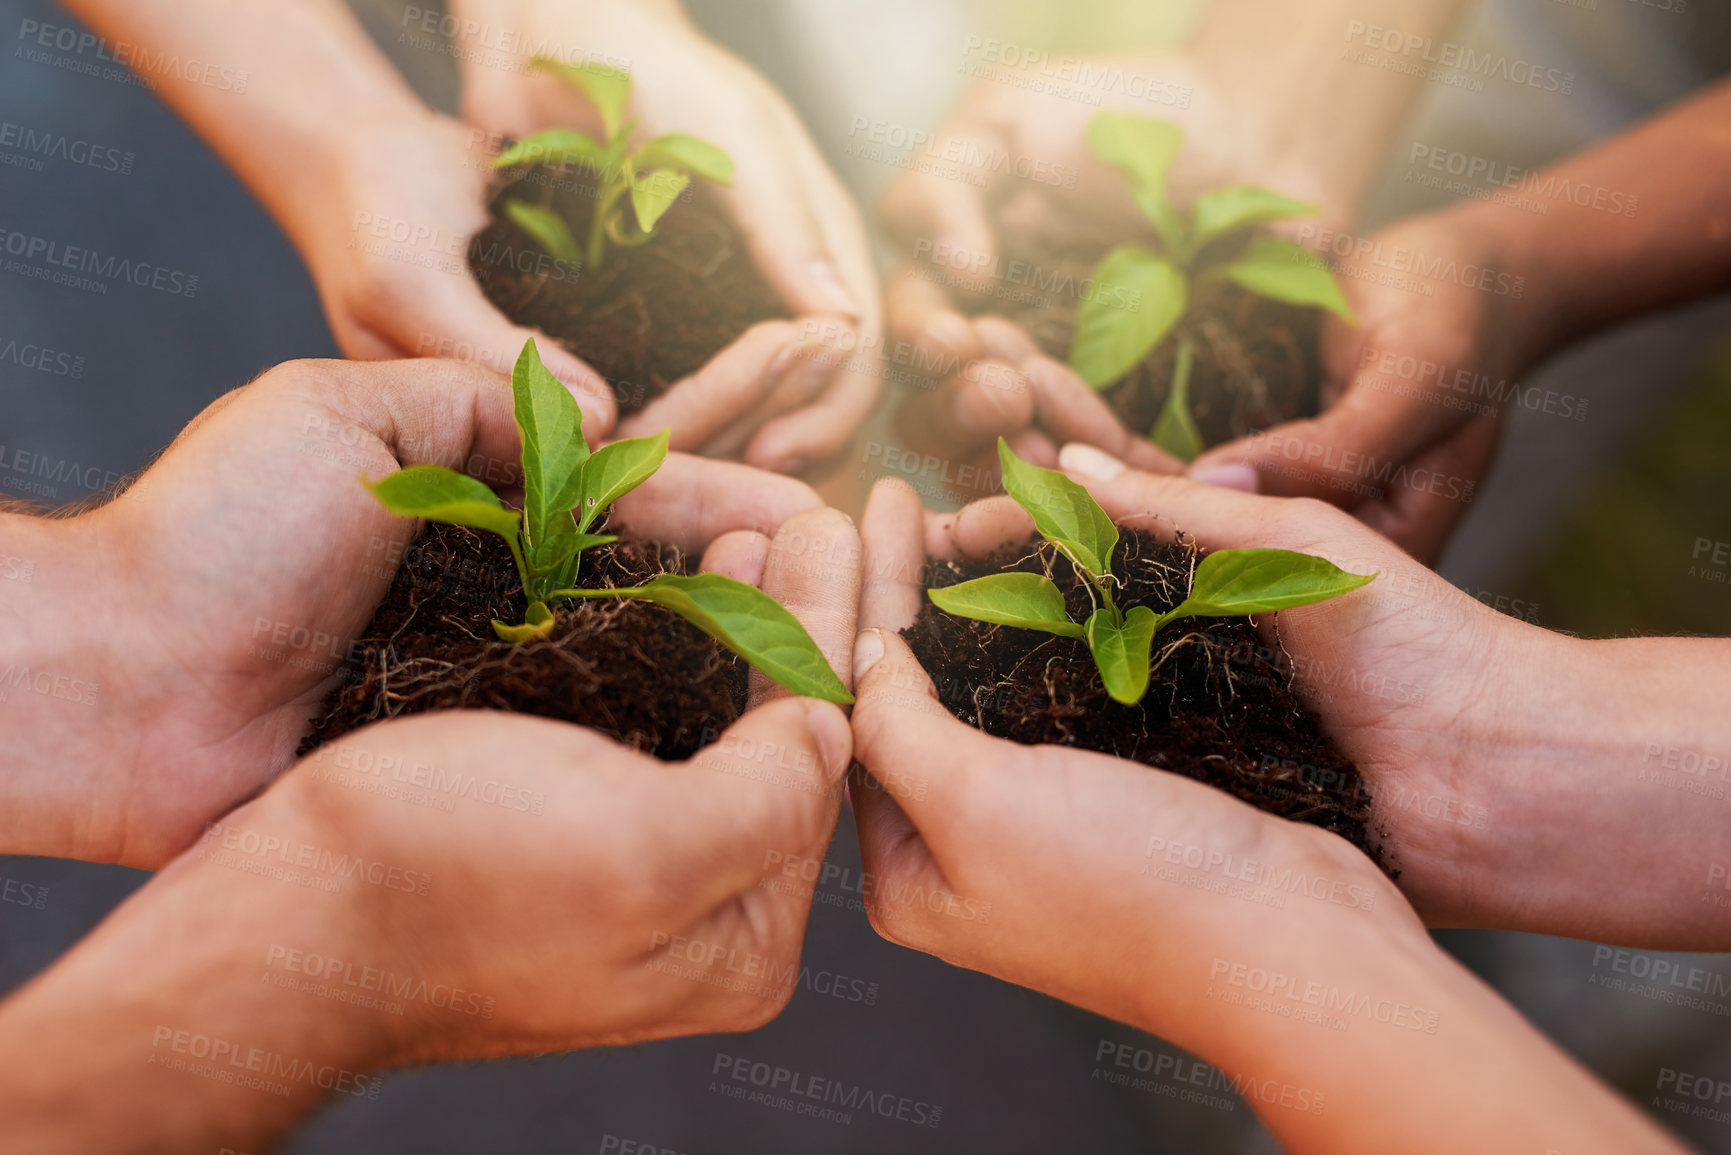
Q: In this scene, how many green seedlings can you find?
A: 4